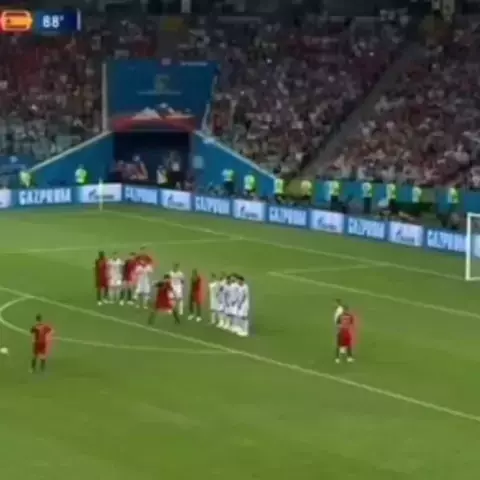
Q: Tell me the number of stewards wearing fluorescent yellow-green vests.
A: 11